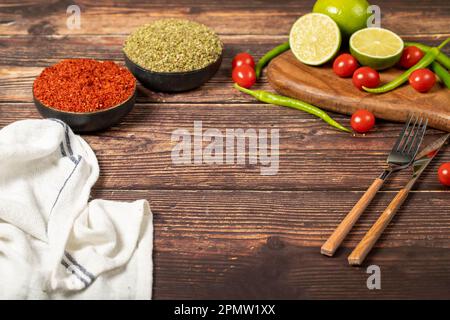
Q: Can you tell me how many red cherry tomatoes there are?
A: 8